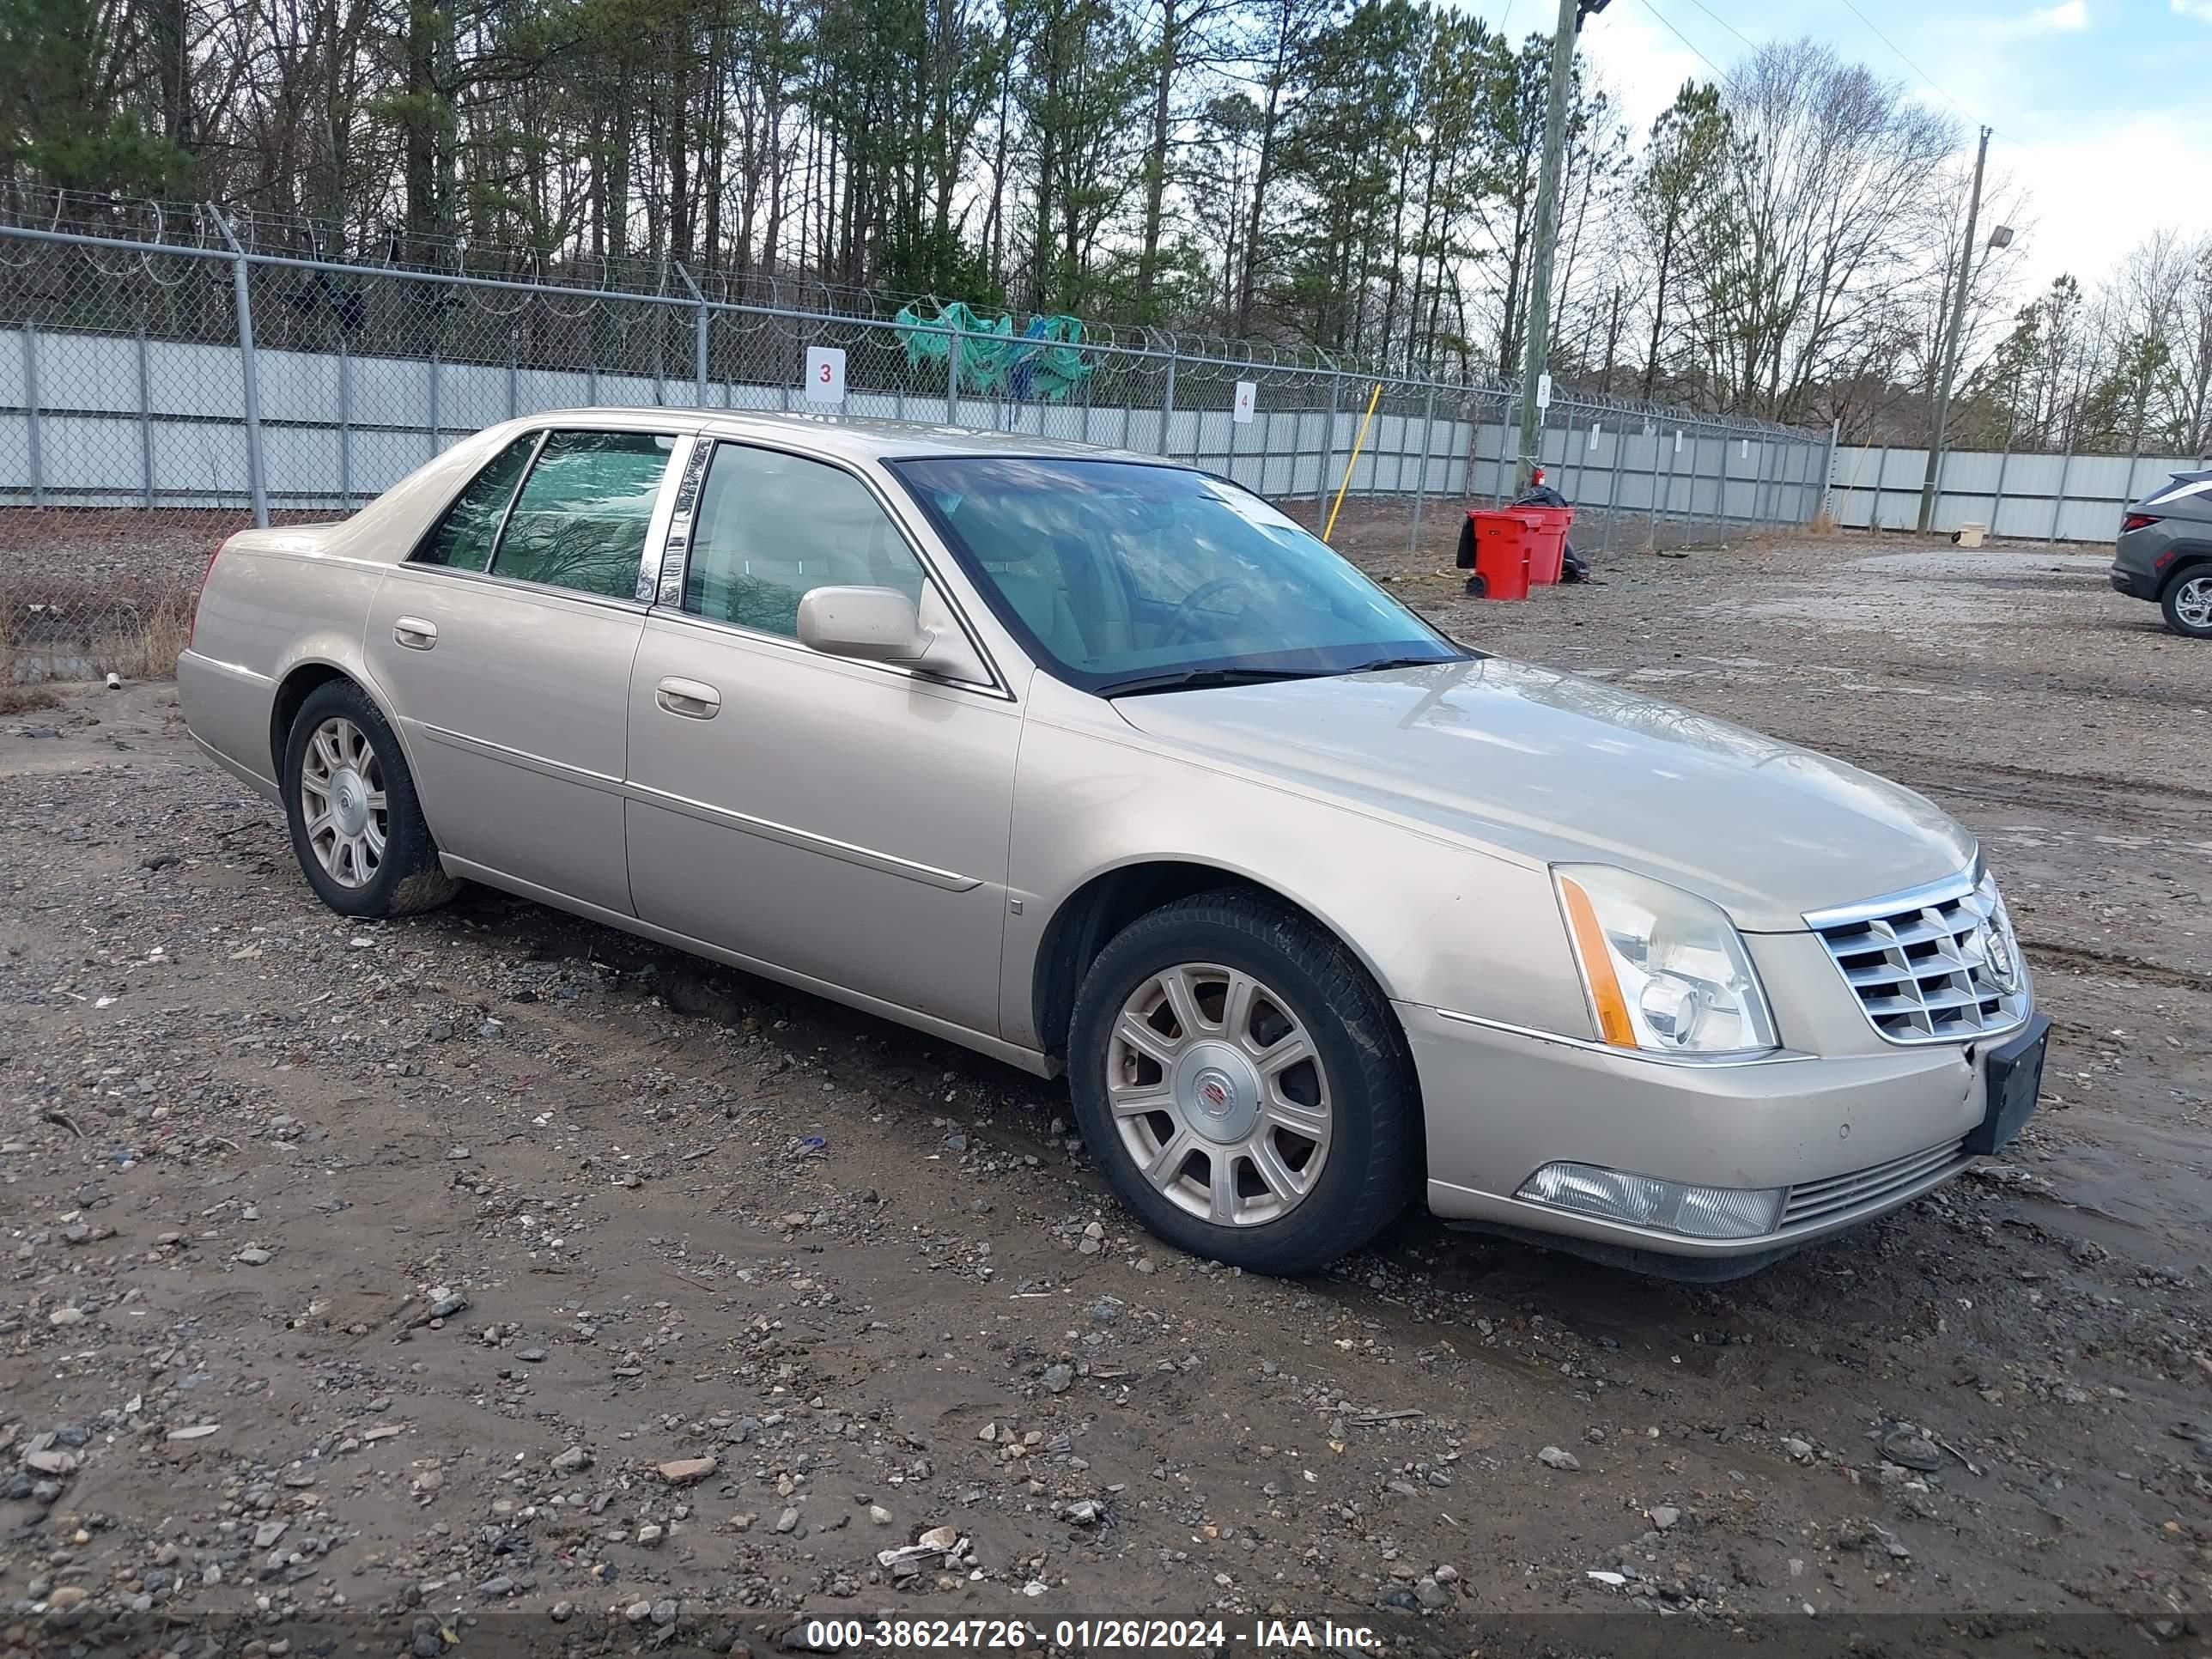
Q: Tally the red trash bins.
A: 2